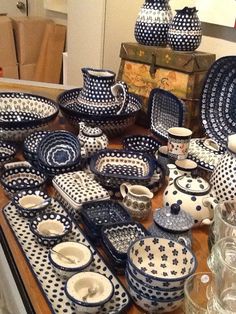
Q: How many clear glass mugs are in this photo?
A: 3